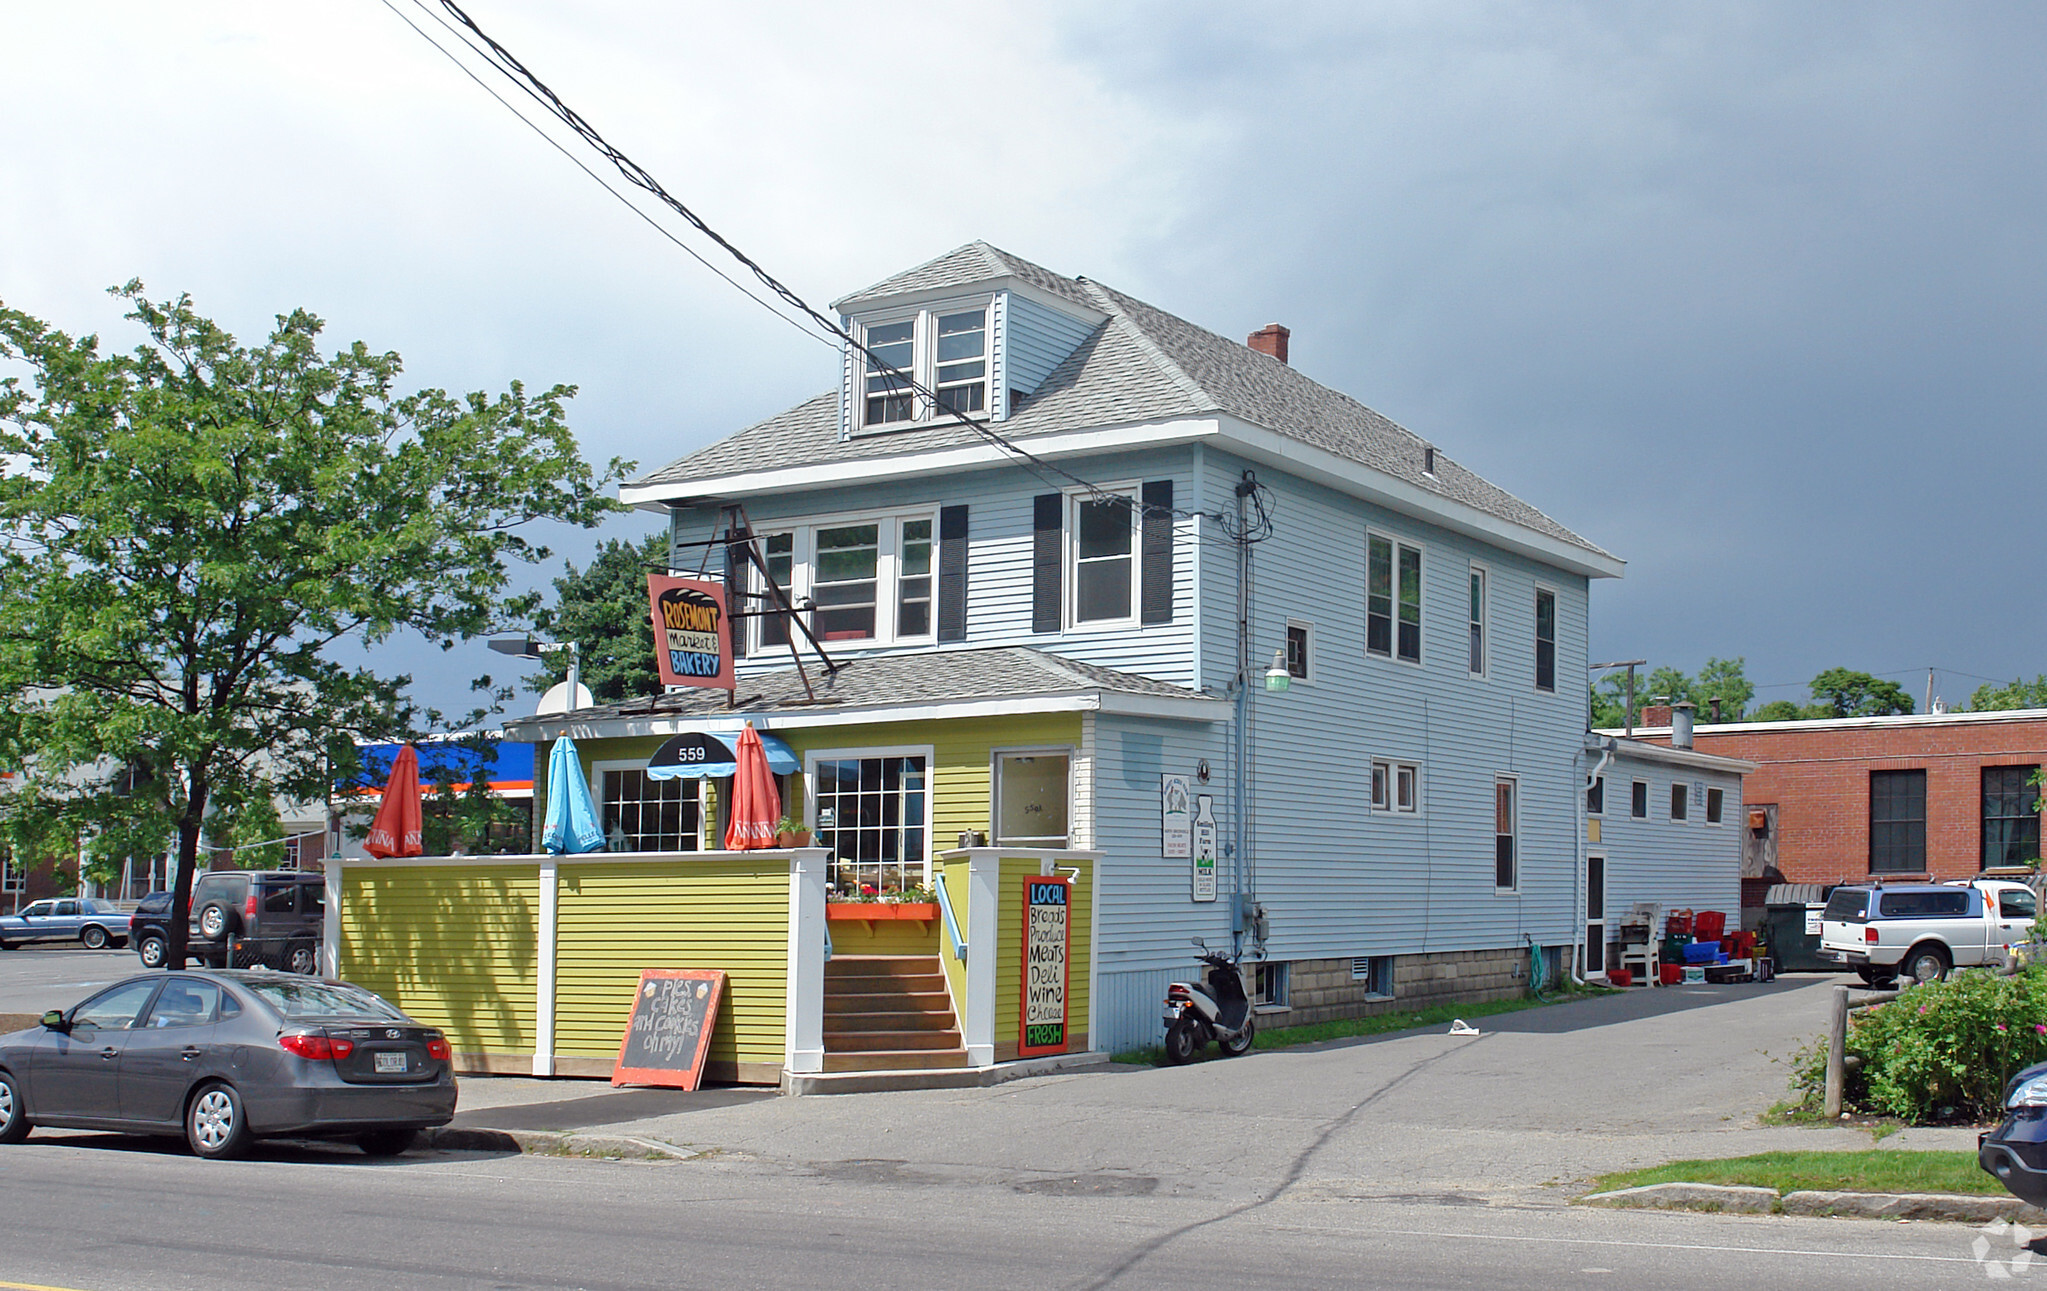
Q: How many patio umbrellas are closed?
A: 3